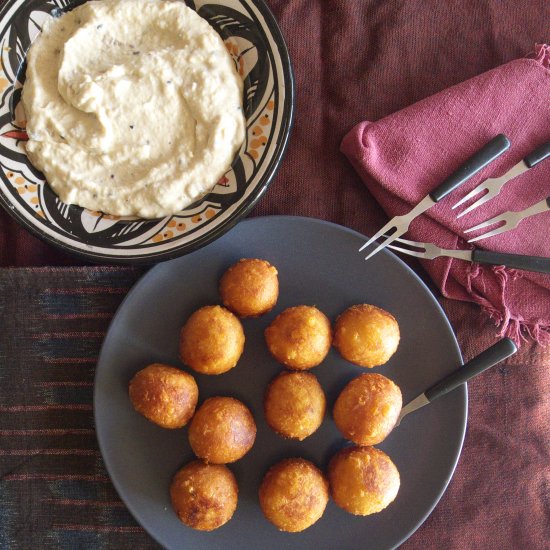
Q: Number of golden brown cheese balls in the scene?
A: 11